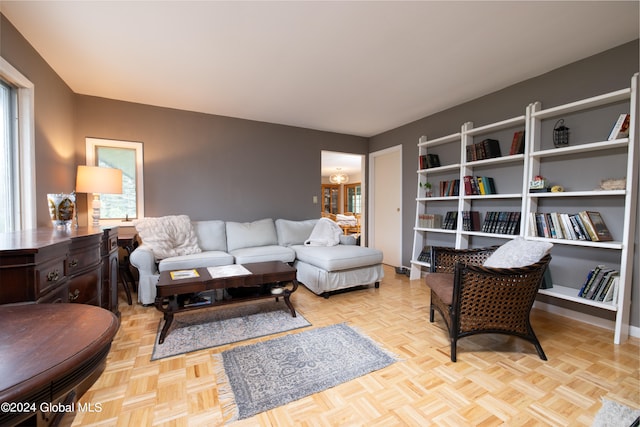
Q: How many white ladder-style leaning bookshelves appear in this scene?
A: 3